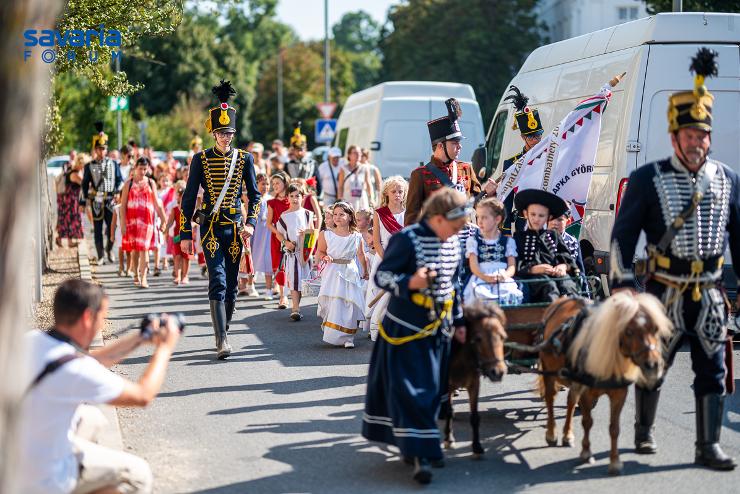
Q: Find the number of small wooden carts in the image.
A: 1